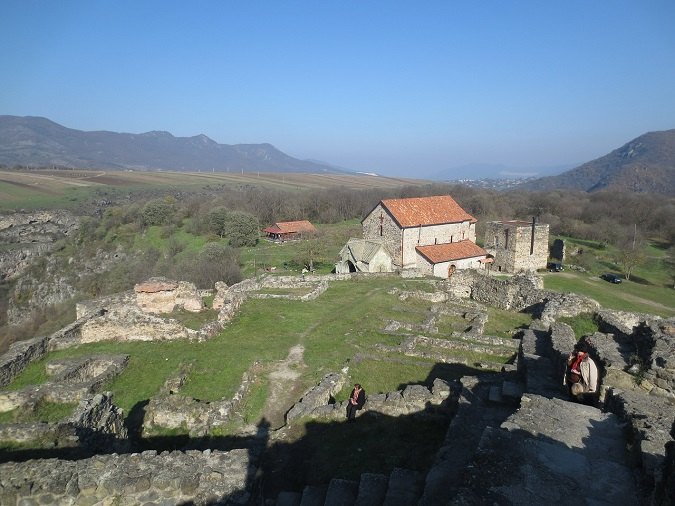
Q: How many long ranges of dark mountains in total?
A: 2